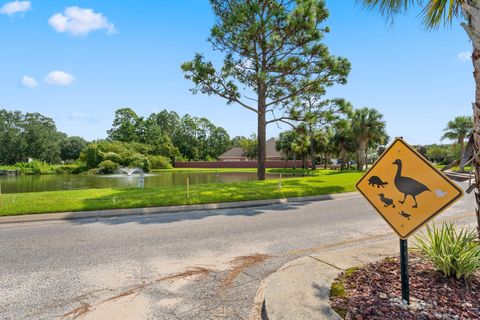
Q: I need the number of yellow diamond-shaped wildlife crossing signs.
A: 1